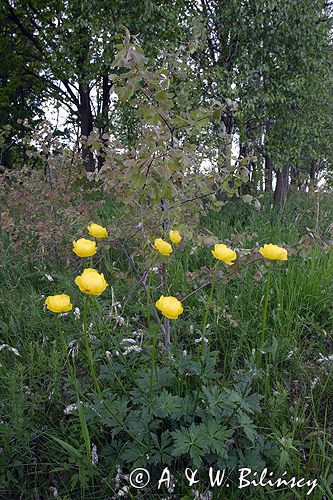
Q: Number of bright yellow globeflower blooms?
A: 9